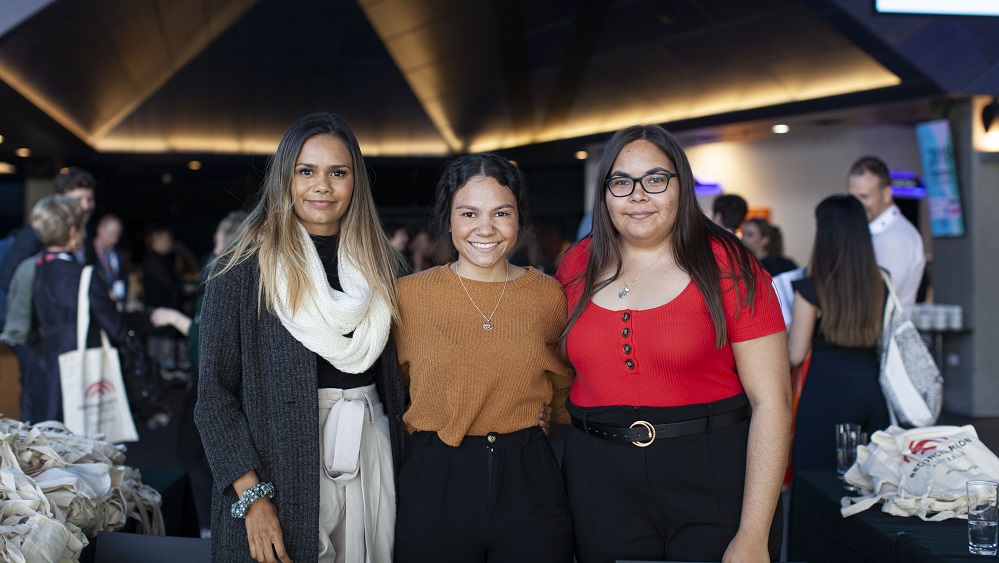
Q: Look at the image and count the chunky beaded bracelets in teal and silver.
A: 1